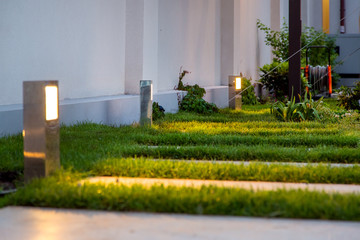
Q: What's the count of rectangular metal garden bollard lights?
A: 3